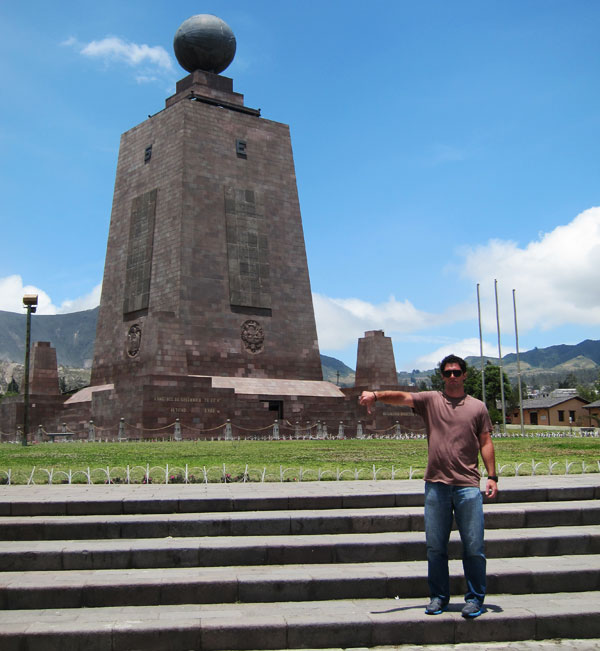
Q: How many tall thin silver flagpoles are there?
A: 3